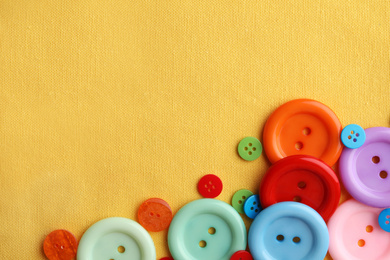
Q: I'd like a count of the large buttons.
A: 7